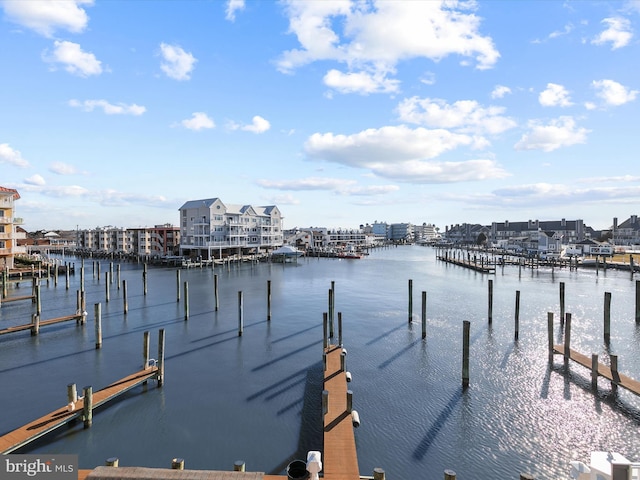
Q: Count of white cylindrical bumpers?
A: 3